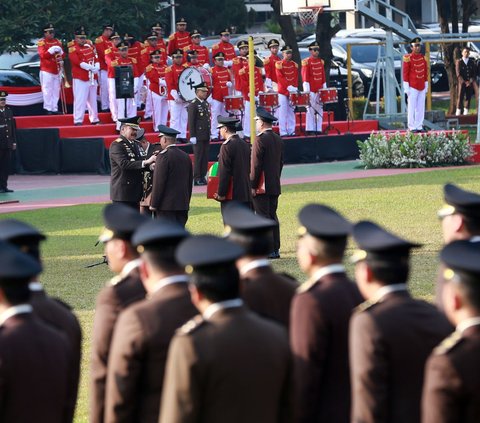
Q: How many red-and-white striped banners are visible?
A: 1